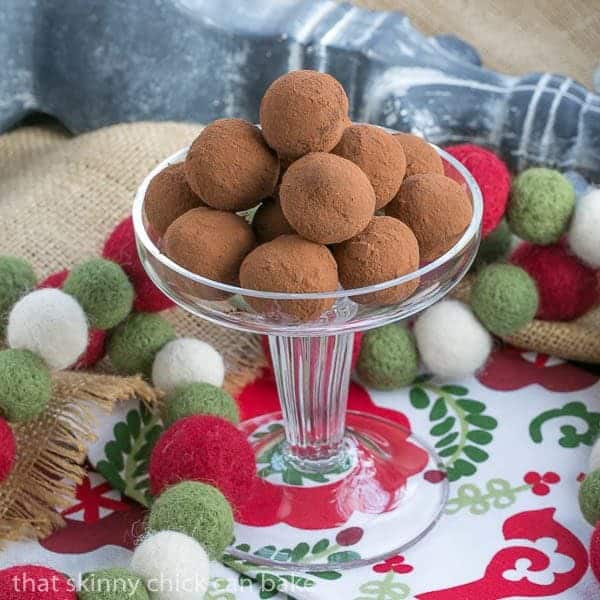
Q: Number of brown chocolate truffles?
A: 11